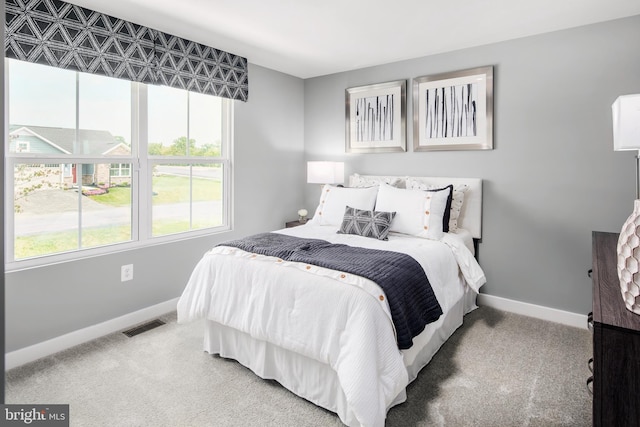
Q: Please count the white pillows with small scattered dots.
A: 2